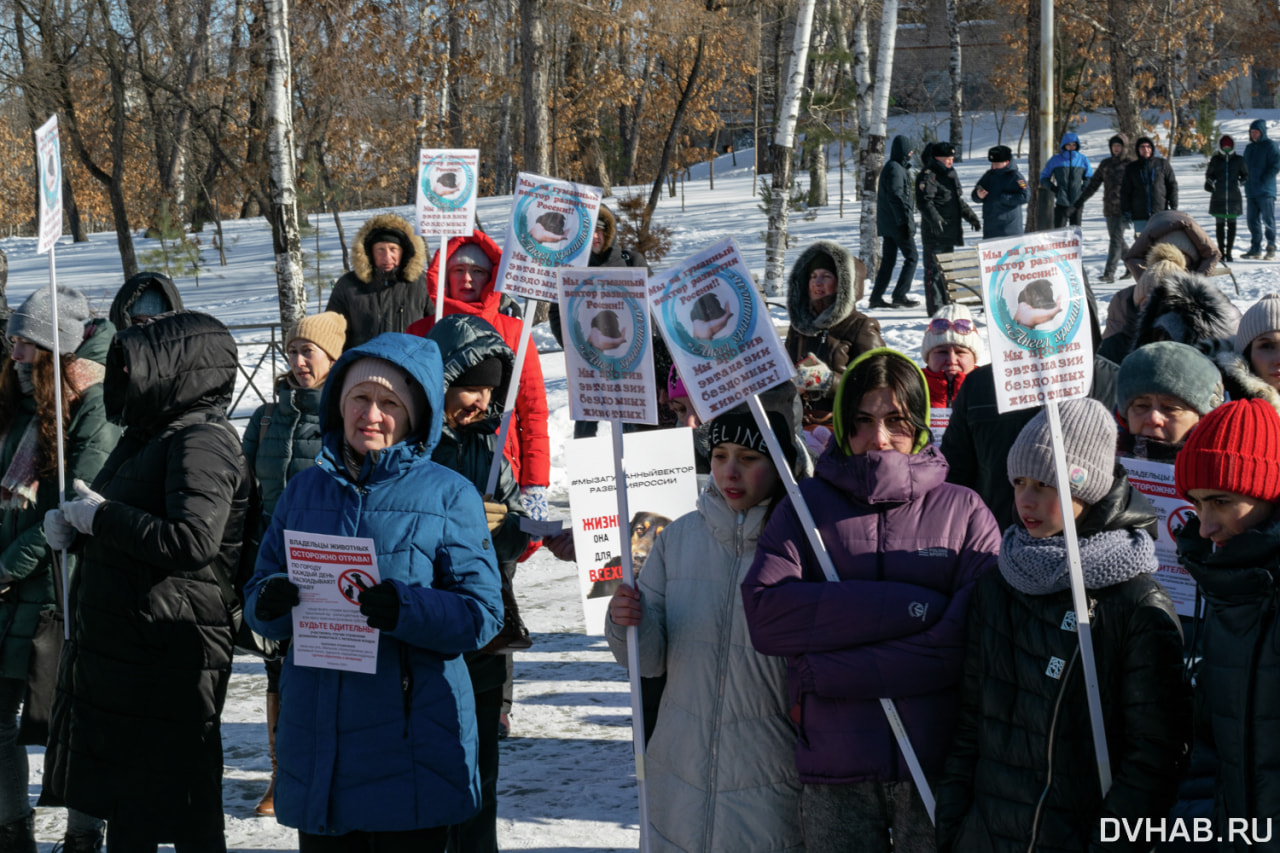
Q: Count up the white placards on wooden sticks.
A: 6